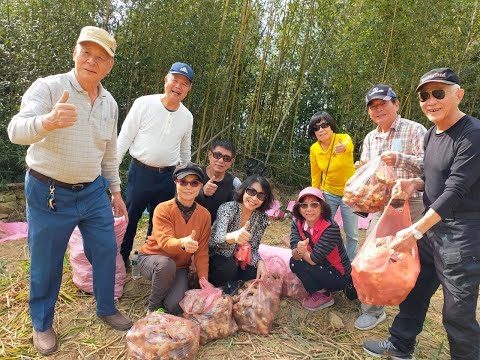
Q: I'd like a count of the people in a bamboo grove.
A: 9